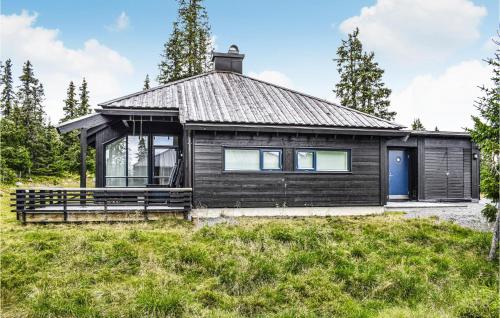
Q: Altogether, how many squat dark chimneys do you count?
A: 1